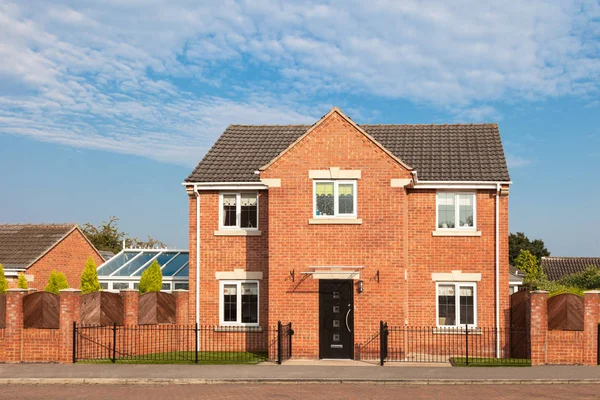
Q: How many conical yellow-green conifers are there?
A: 5